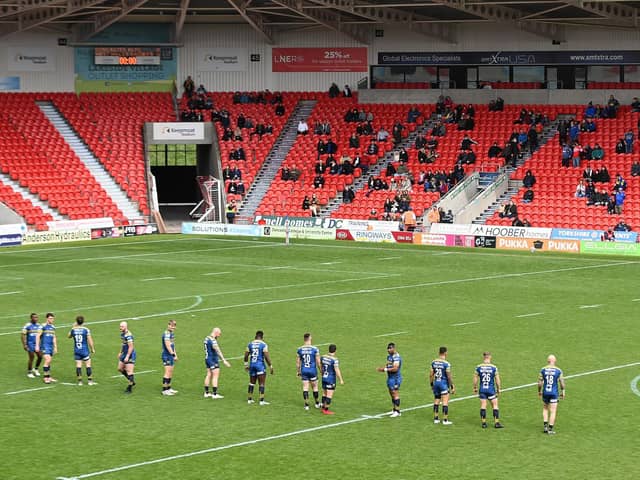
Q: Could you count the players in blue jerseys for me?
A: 13